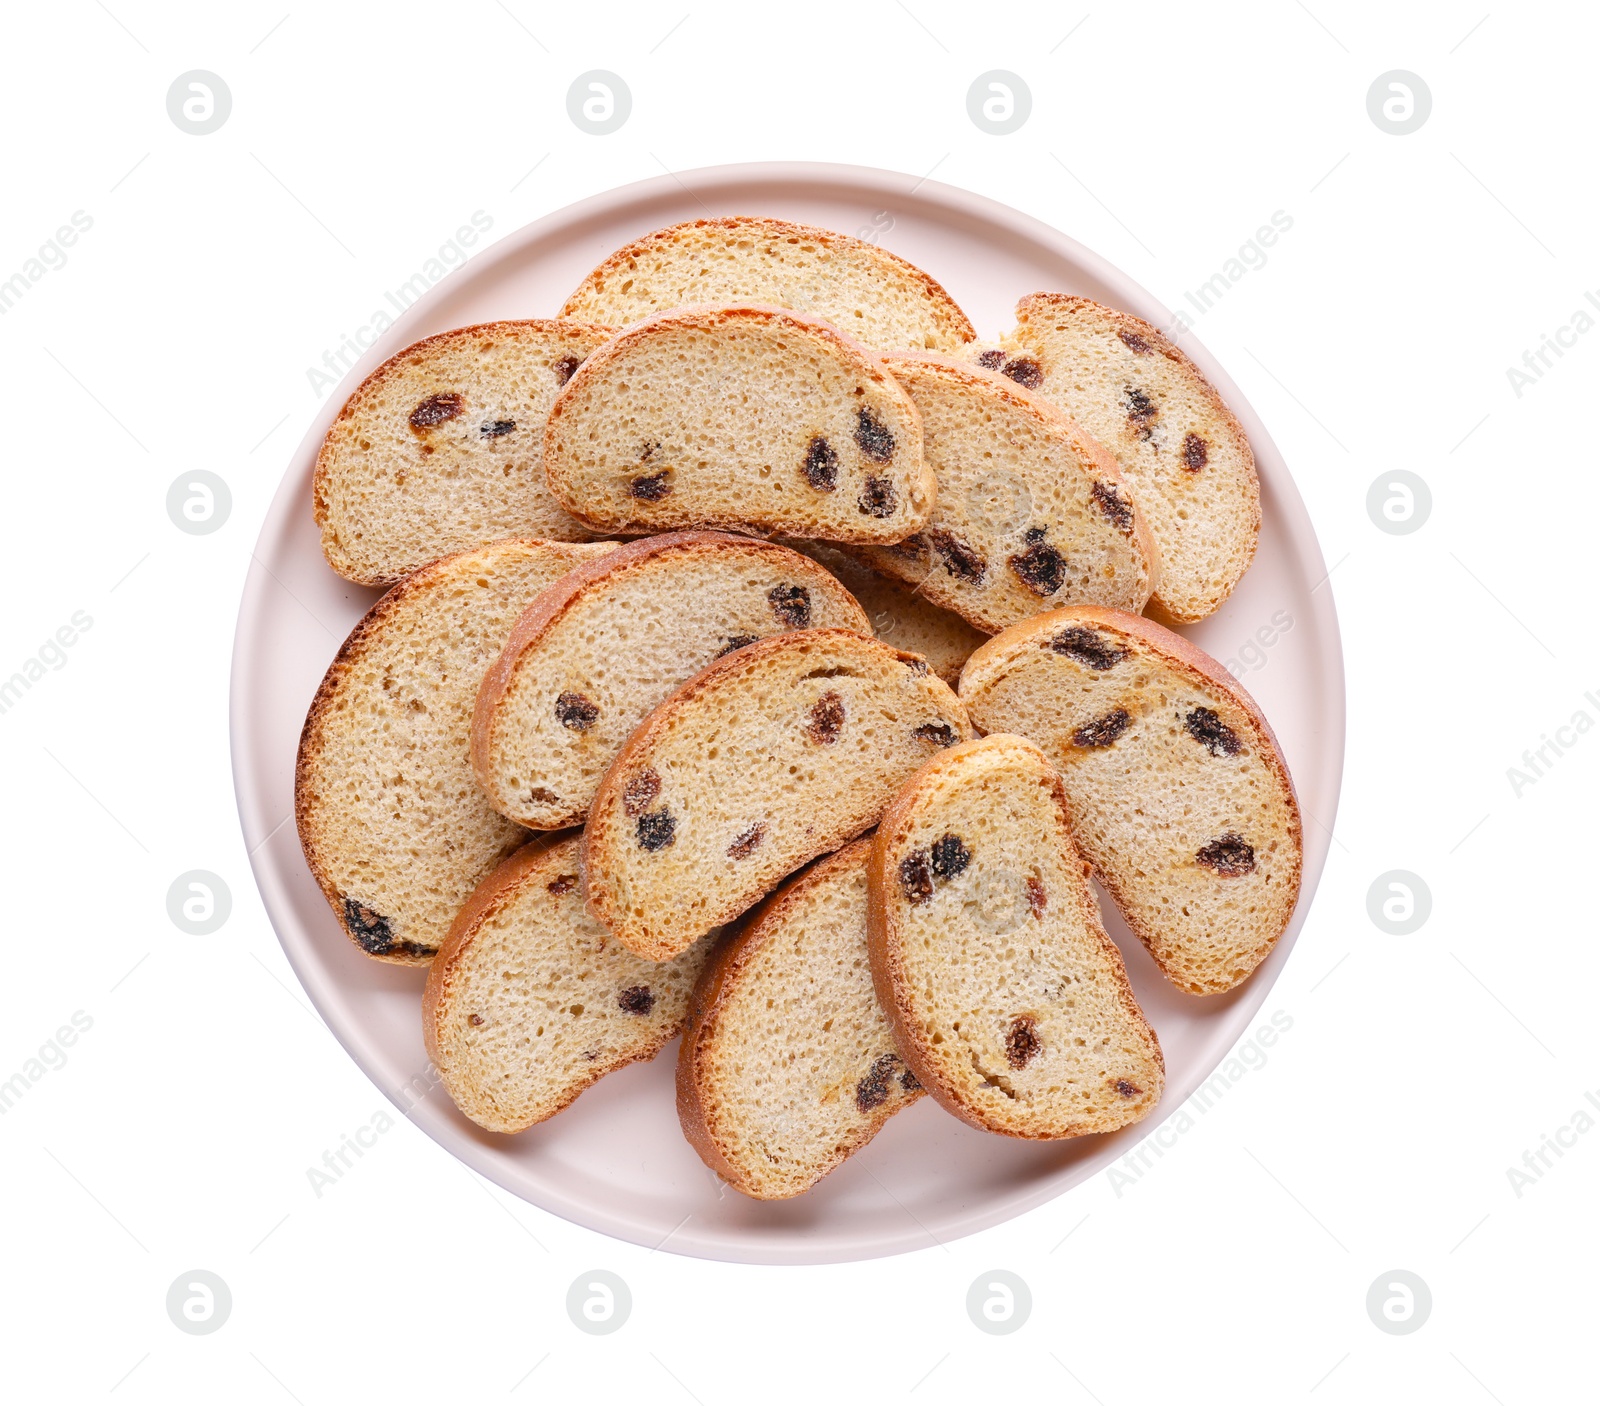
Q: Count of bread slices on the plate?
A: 13